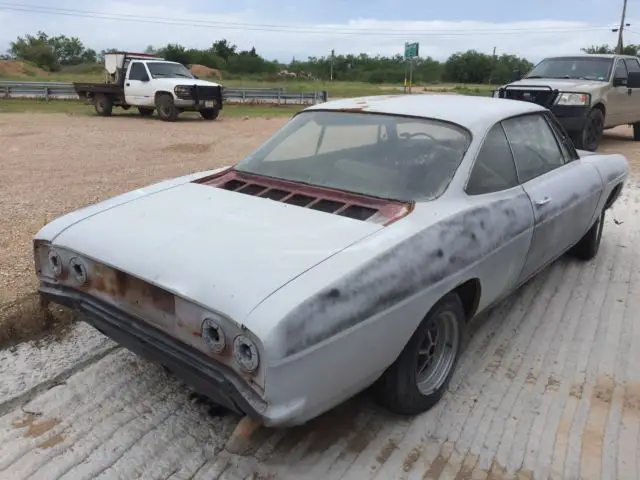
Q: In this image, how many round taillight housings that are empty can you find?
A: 4